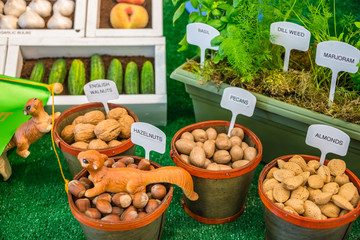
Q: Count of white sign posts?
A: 7